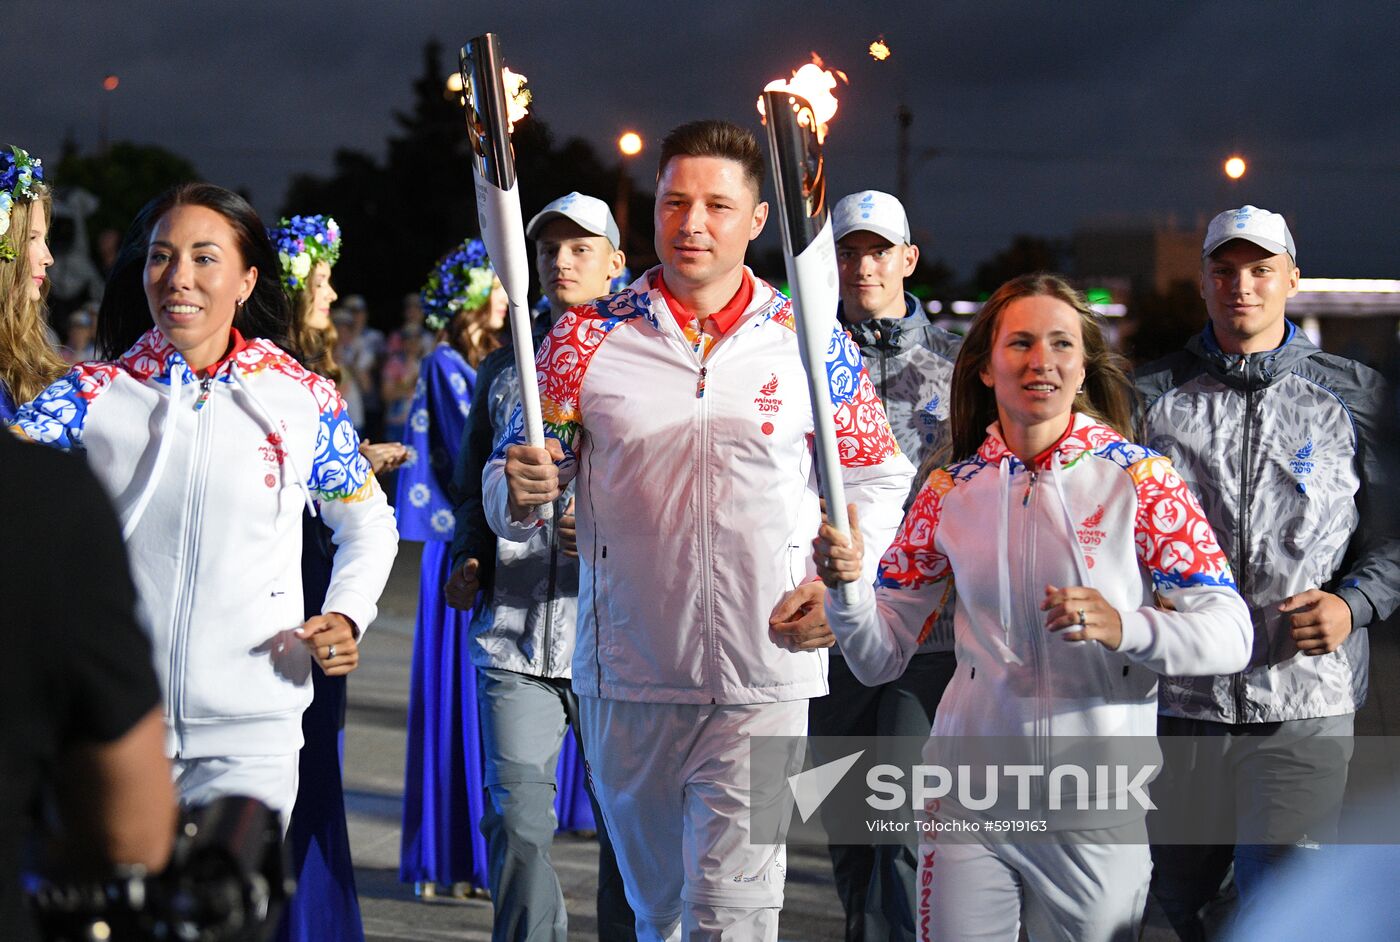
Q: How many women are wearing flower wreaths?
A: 3